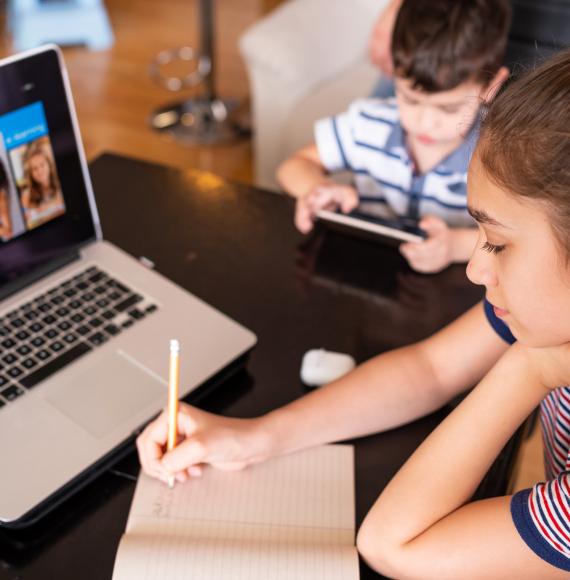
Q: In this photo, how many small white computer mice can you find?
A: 1